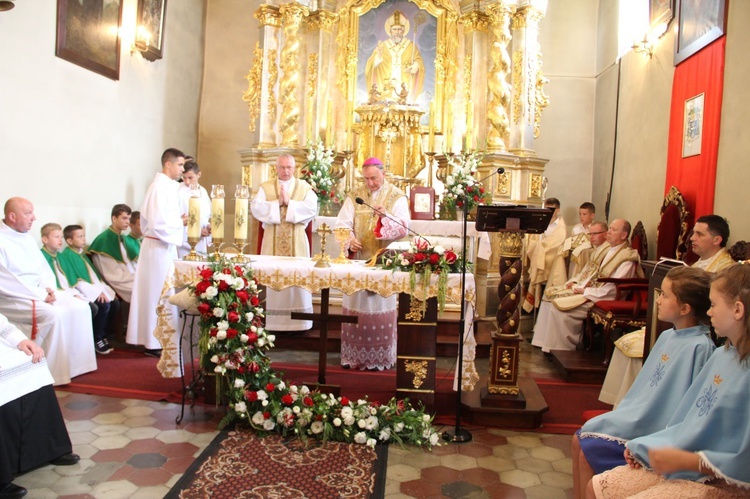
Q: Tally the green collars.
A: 4